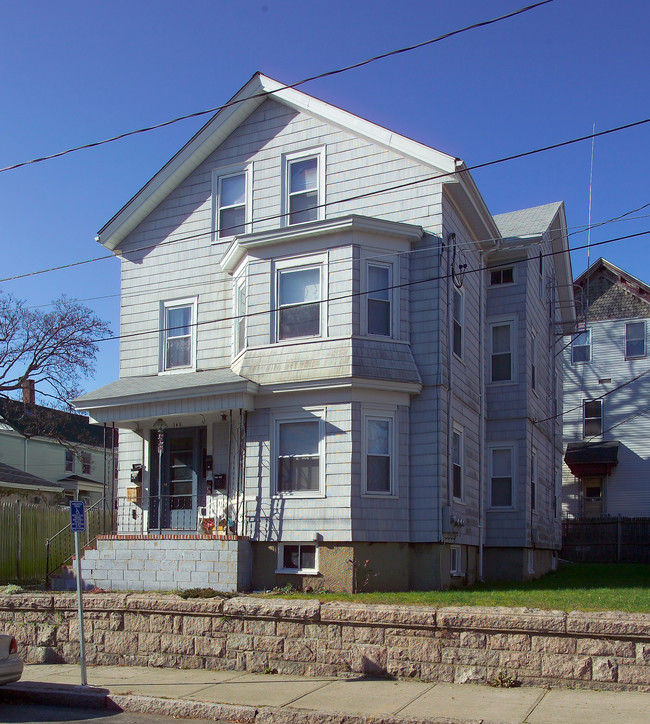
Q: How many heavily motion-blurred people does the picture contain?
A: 0